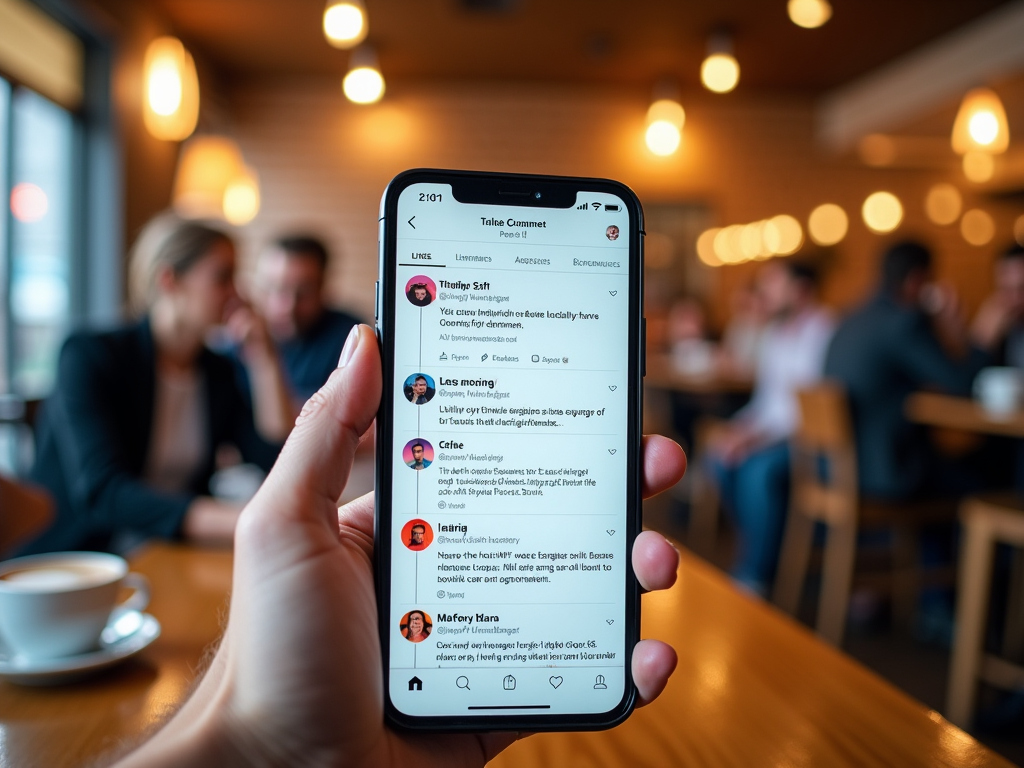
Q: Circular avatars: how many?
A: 6